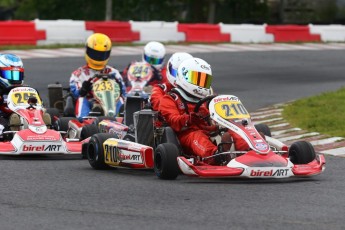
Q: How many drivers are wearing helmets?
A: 5